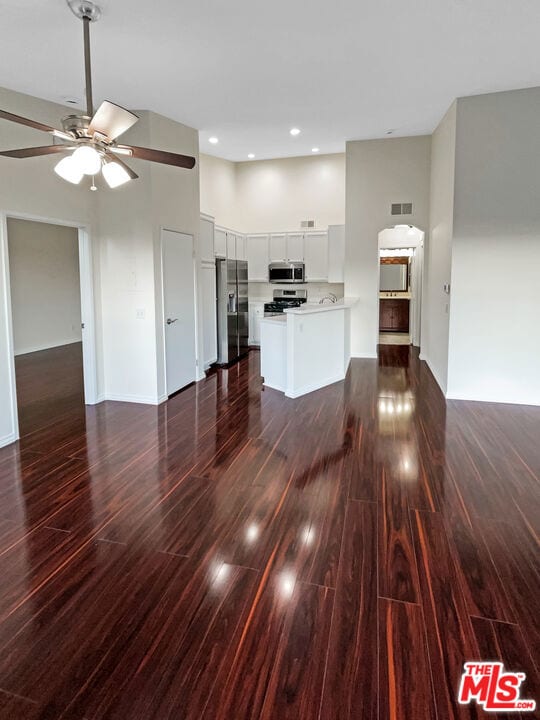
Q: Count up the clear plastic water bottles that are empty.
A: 0